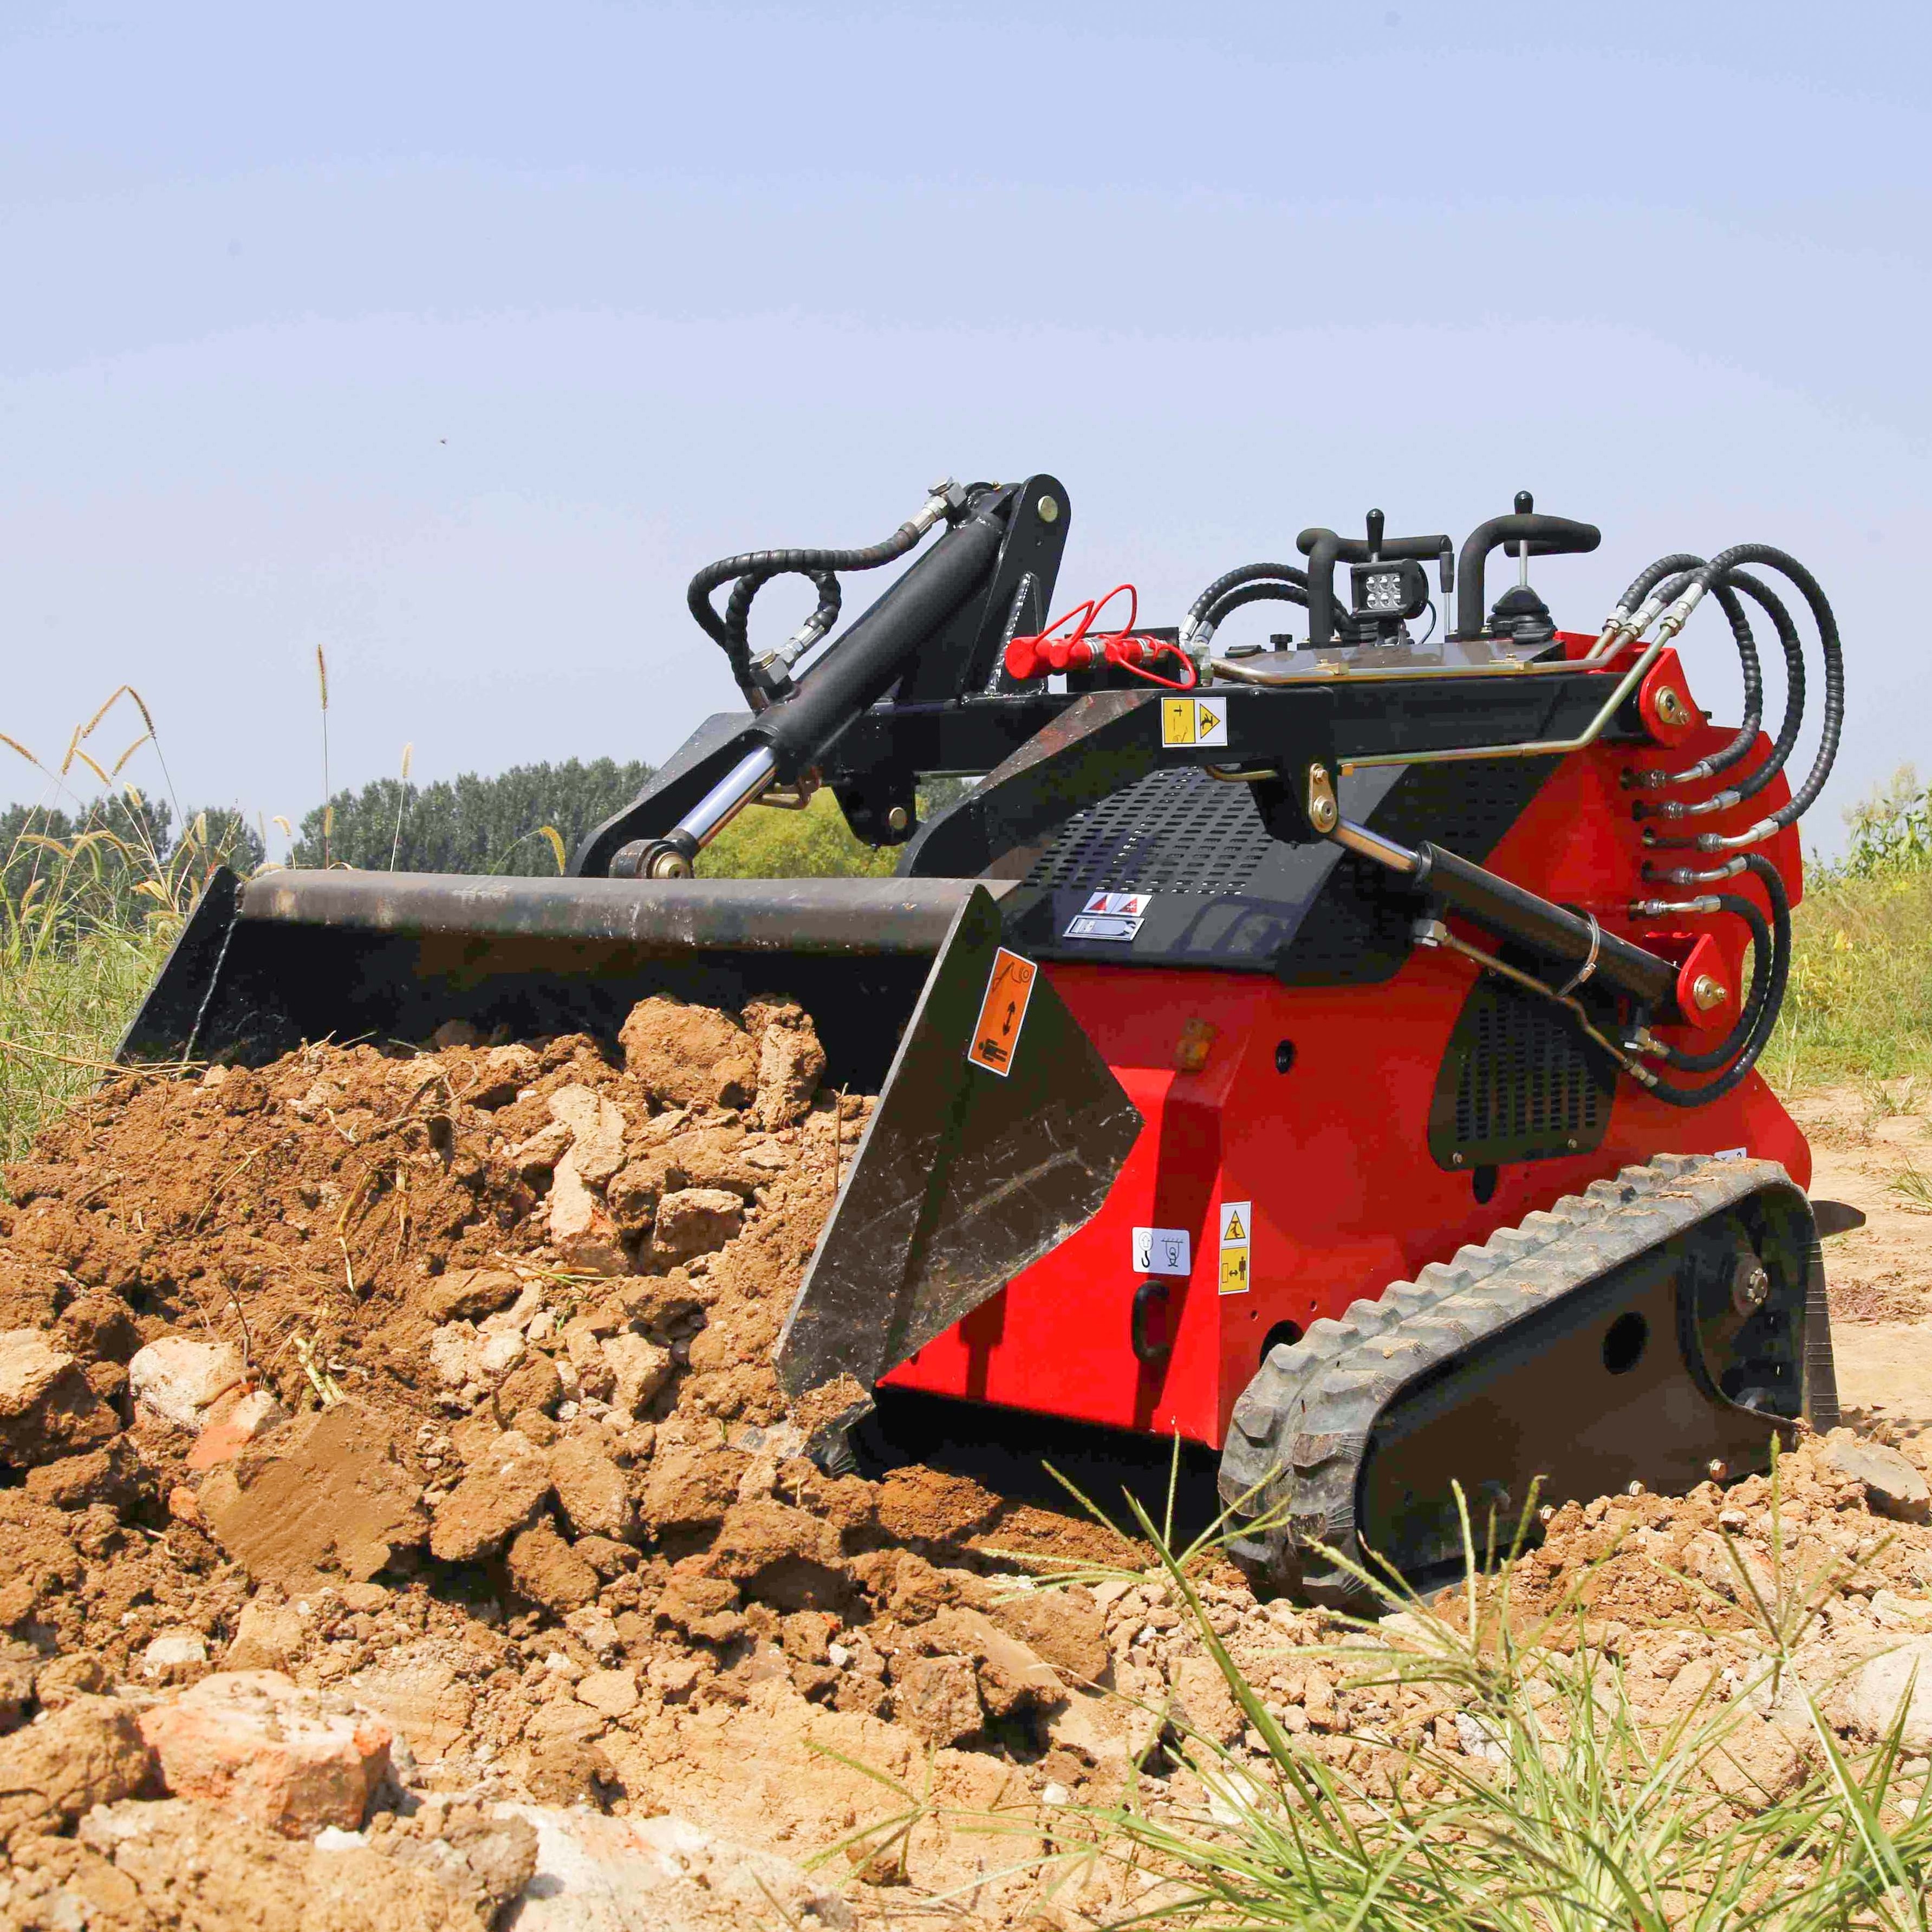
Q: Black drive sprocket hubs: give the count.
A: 1